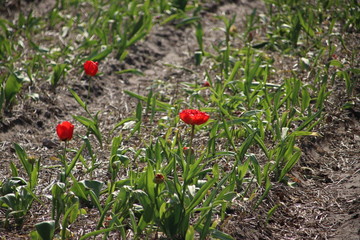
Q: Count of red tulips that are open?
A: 3